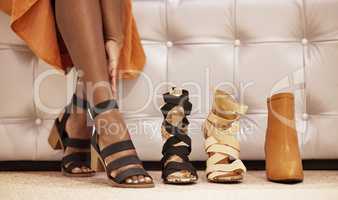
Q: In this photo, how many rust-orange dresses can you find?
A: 1